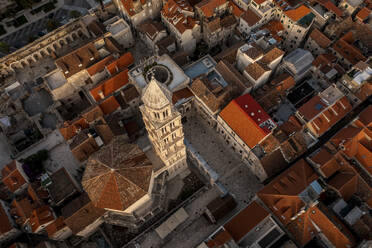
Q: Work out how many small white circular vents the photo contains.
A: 4